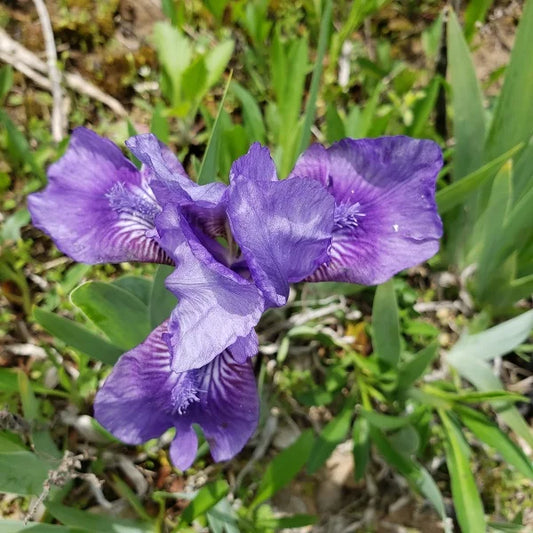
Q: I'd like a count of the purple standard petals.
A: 3